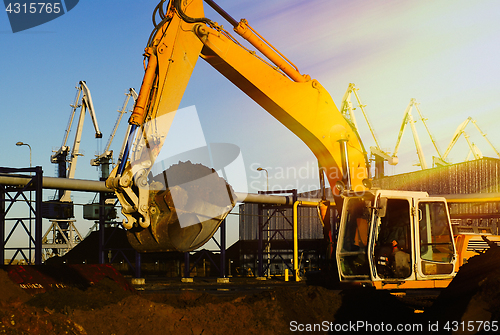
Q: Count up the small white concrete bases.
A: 4